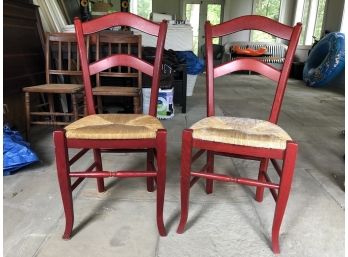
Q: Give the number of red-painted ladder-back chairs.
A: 2